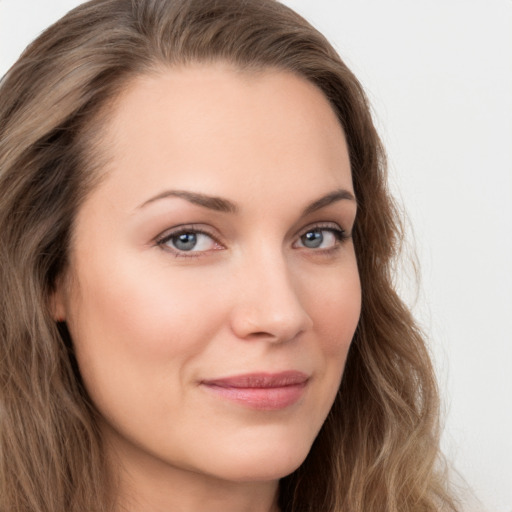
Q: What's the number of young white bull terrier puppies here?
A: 0